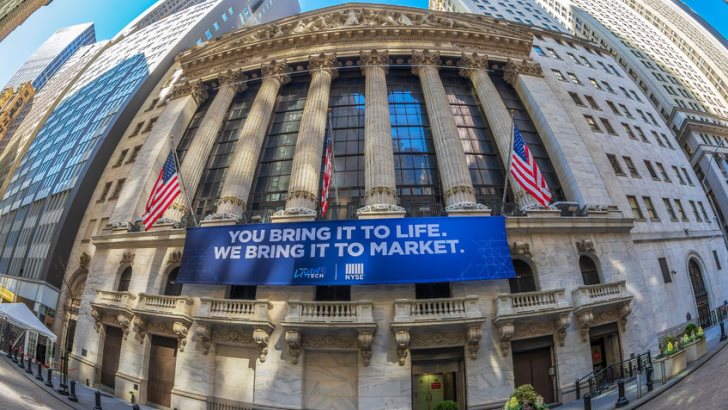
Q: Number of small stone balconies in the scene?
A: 7